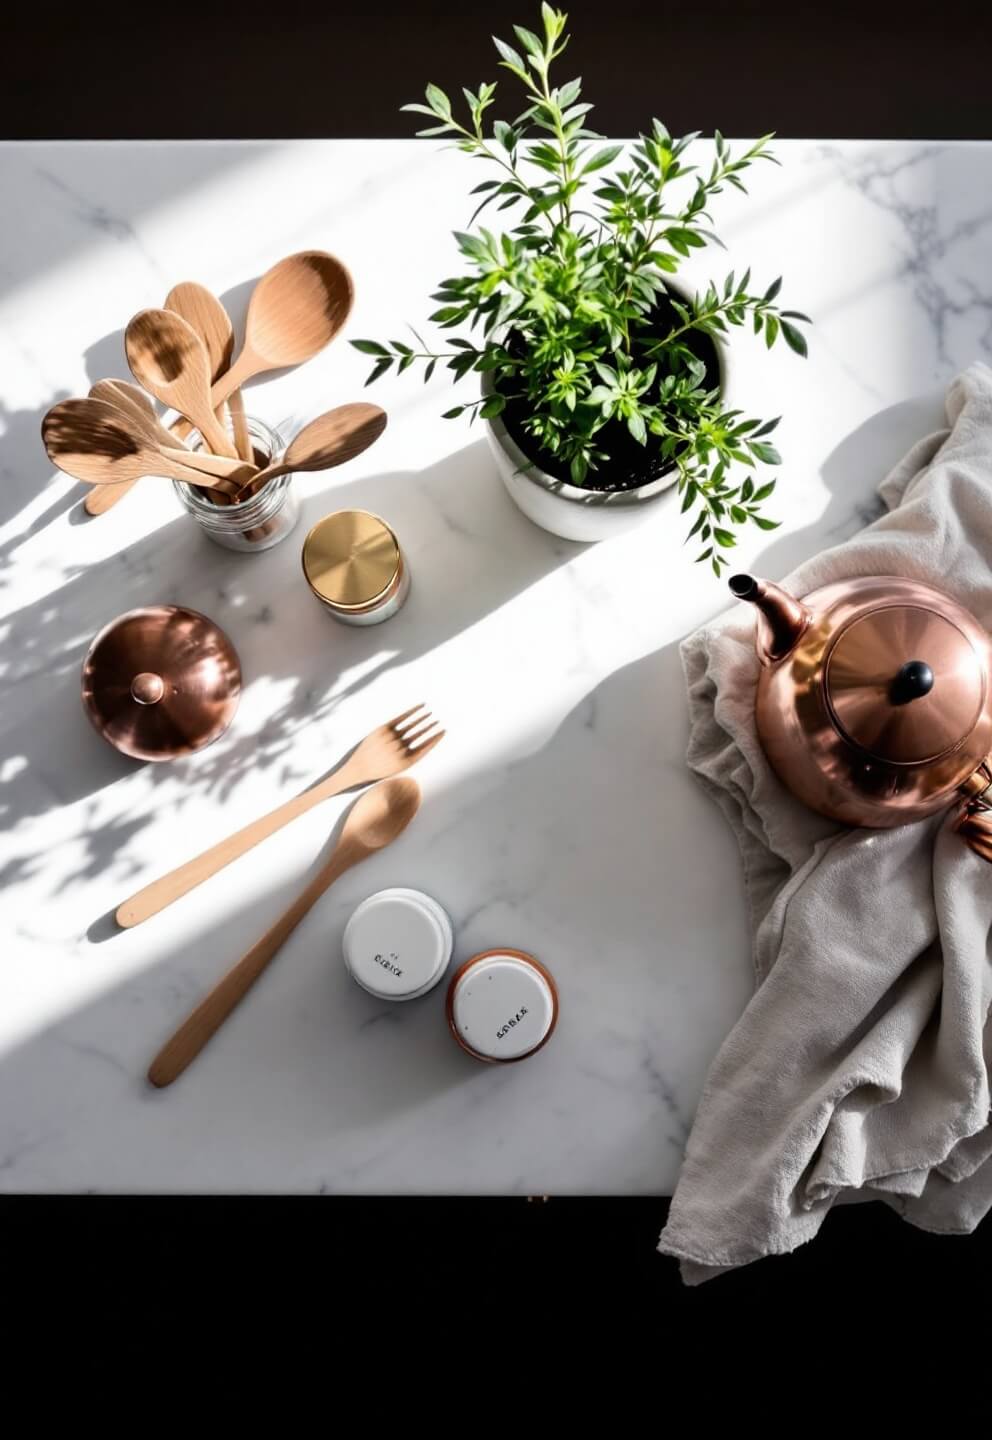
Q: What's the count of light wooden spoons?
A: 7